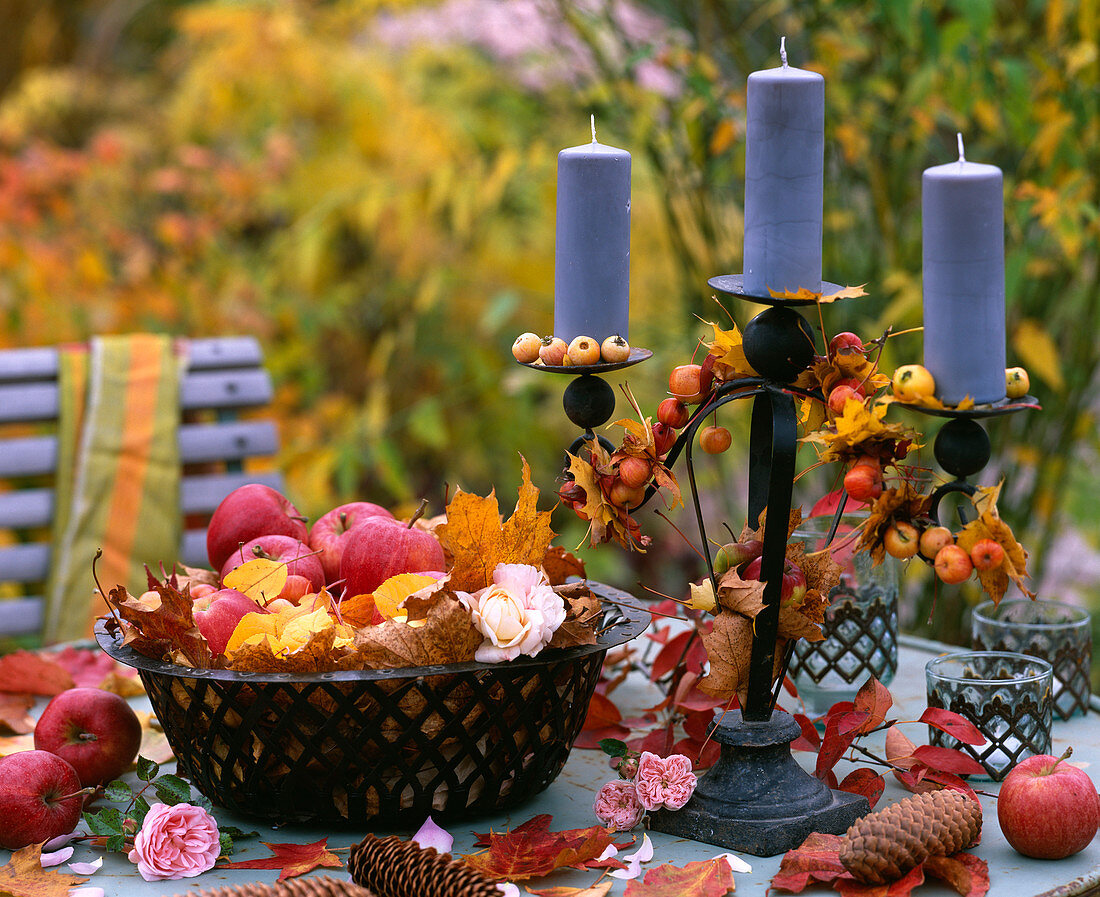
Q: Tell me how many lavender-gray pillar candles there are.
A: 3